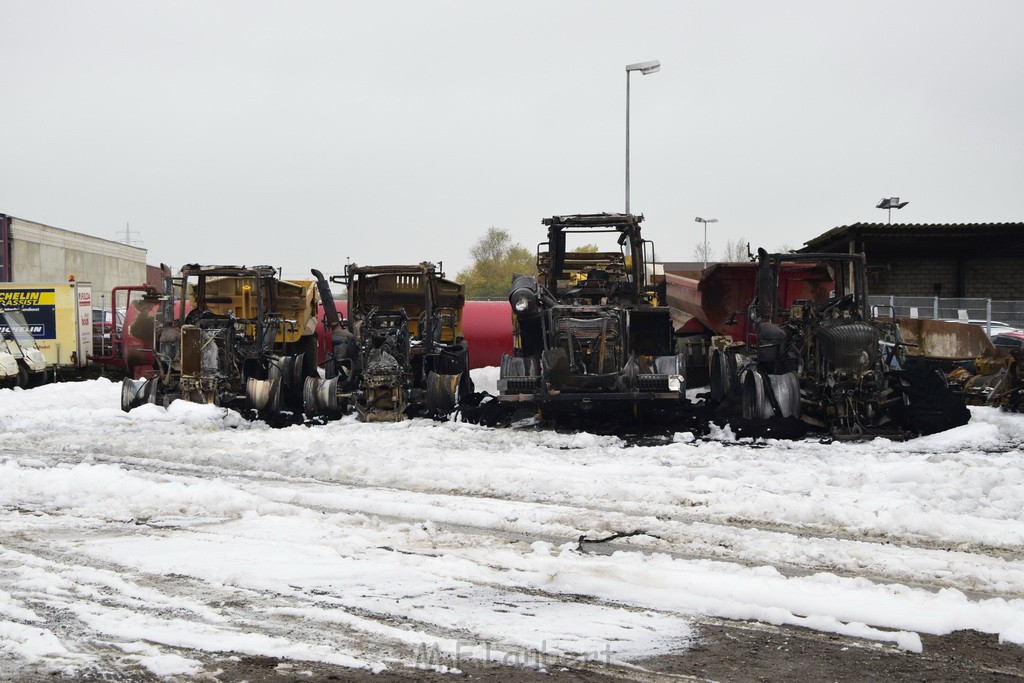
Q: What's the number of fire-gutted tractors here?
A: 4